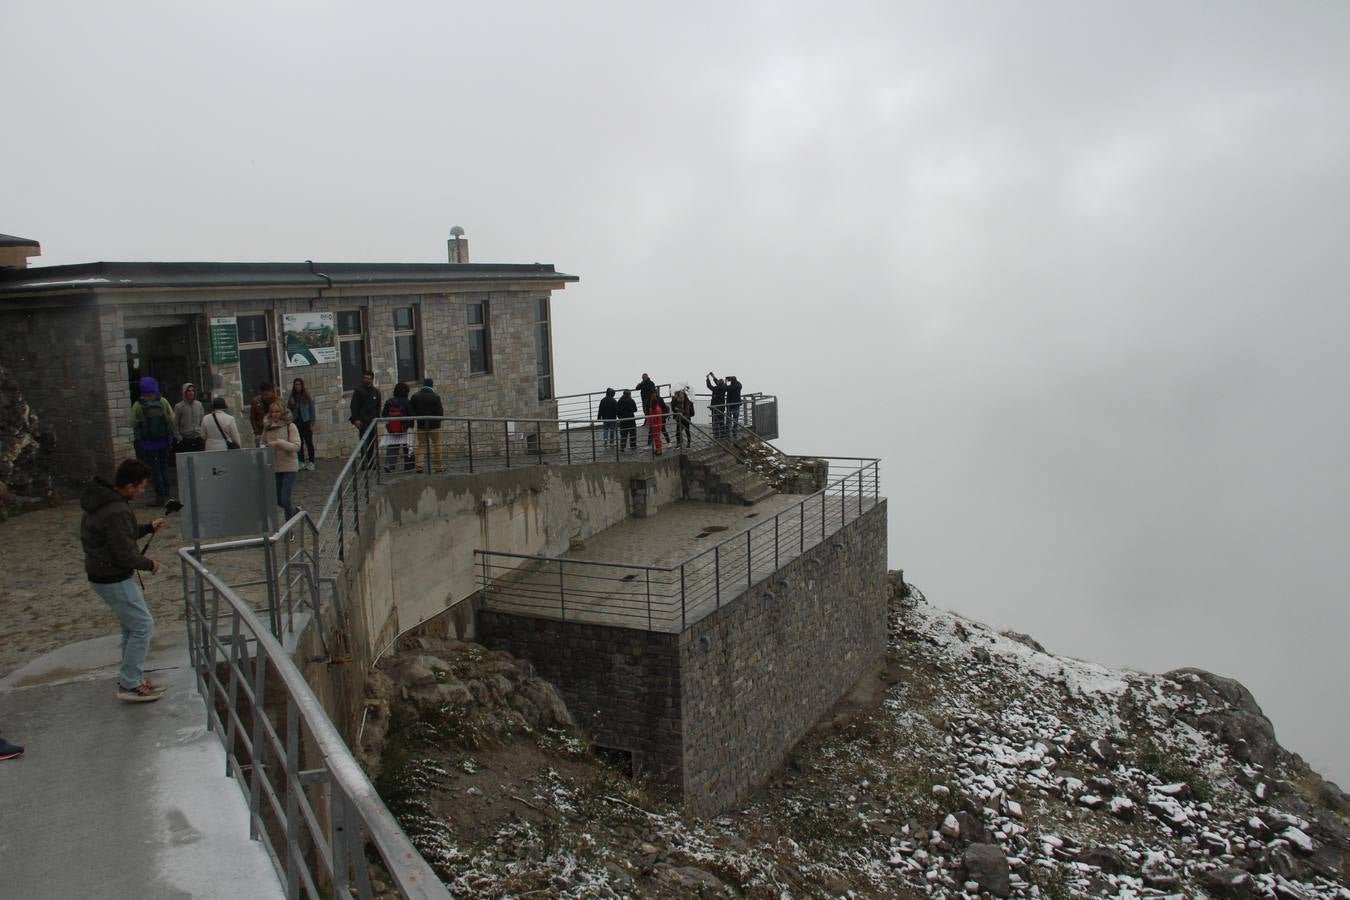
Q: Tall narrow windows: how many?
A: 5